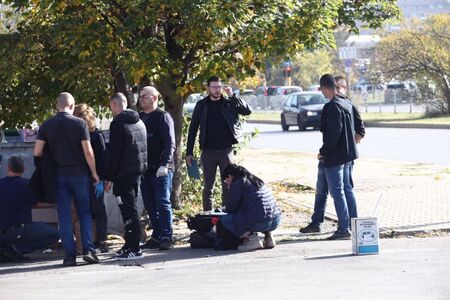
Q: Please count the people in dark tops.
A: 9